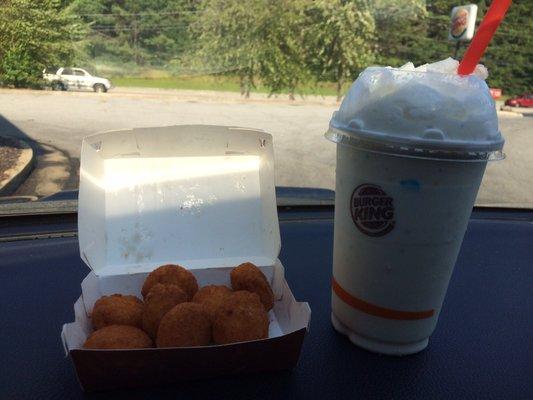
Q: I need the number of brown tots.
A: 8